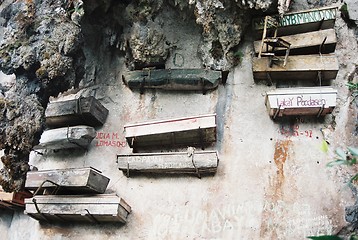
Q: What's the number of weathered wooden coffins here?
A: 11